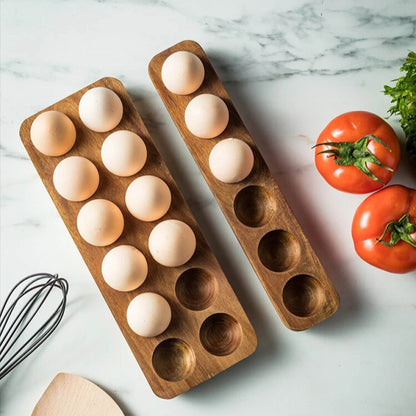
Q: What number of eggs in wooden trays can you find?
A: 12